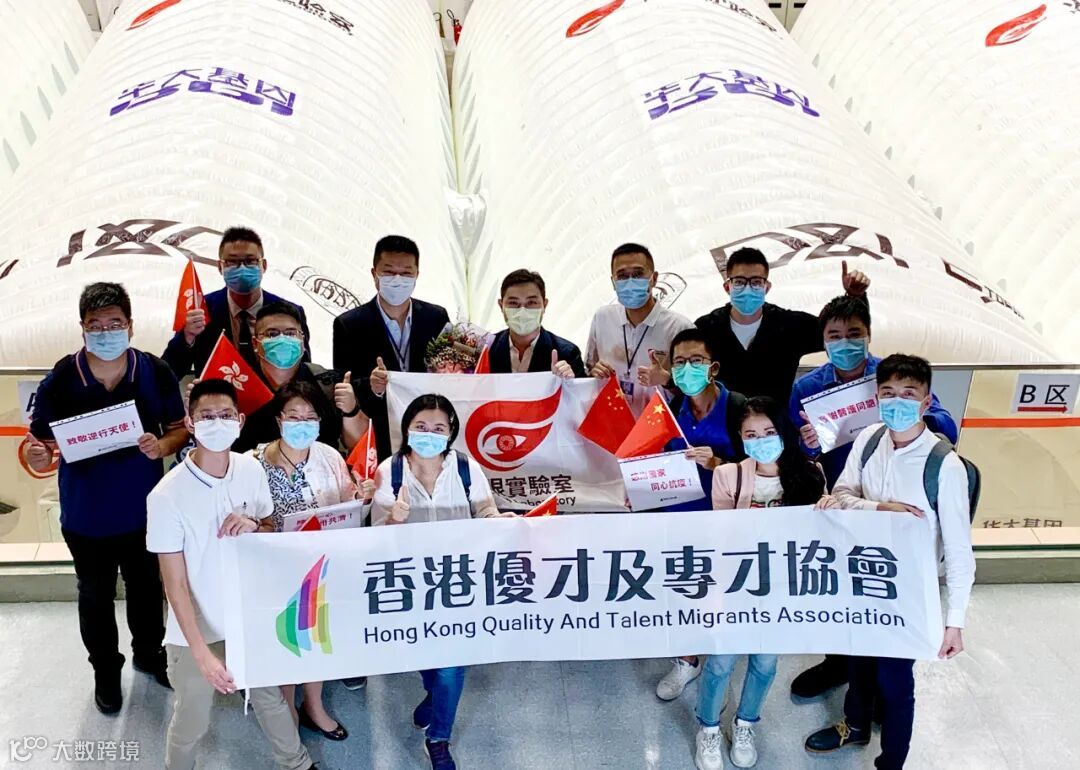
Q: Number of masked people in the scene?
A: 14